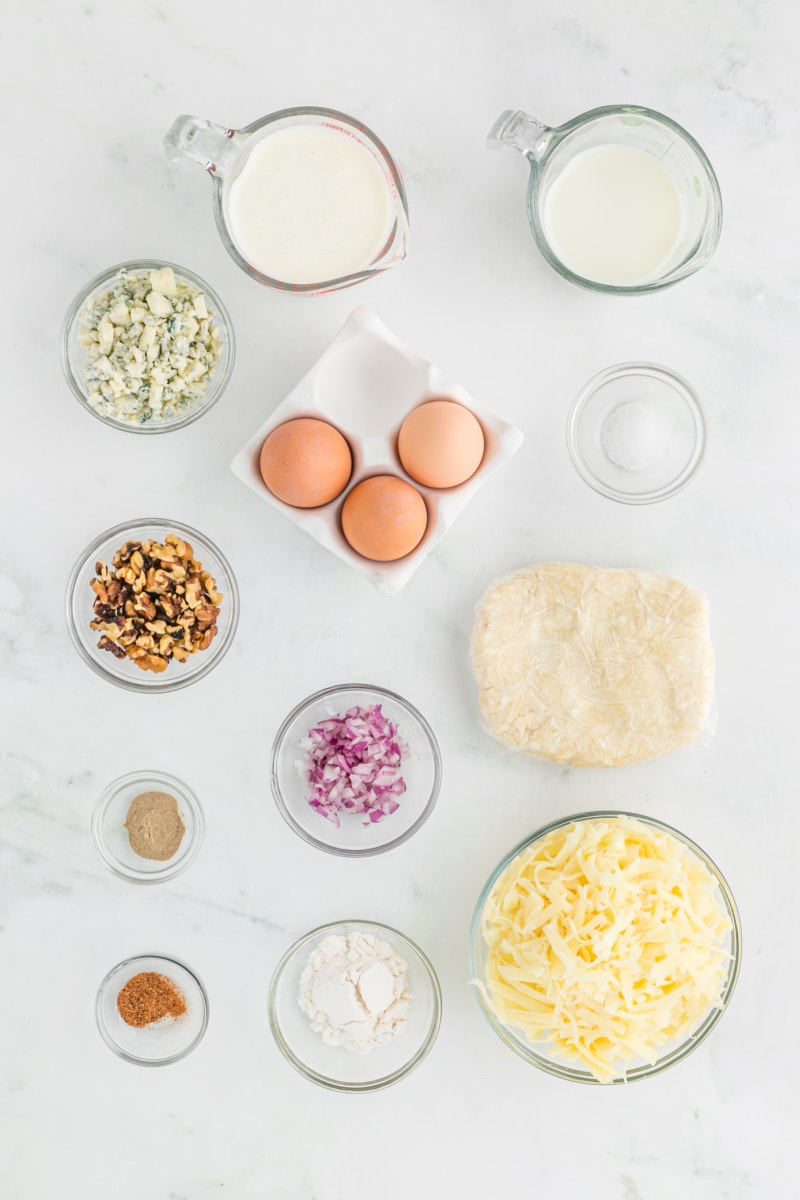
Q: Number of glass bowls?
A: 8